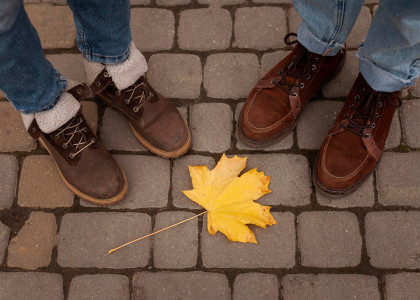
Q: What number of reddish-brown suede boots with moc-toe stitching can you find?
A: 2